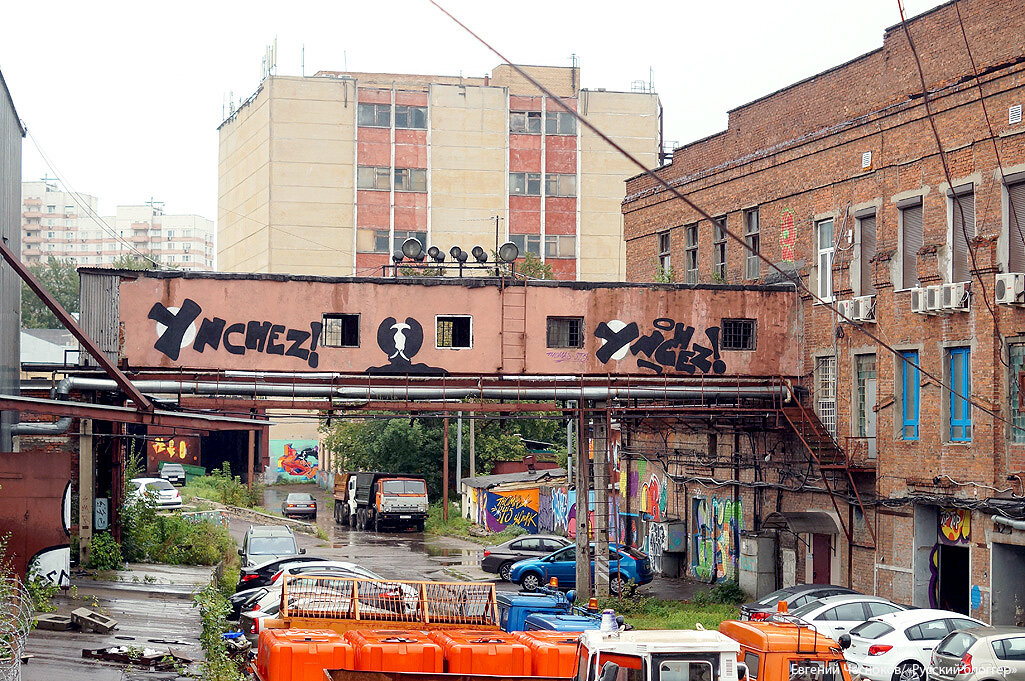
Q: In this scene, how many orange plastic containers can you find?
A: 4